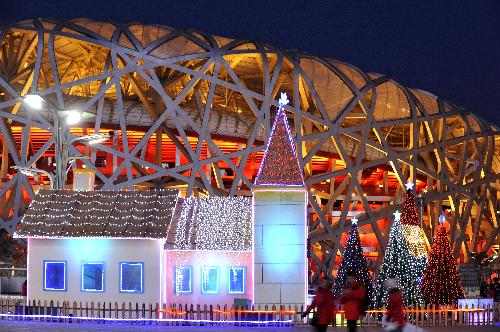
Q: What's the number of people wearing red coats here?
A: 3